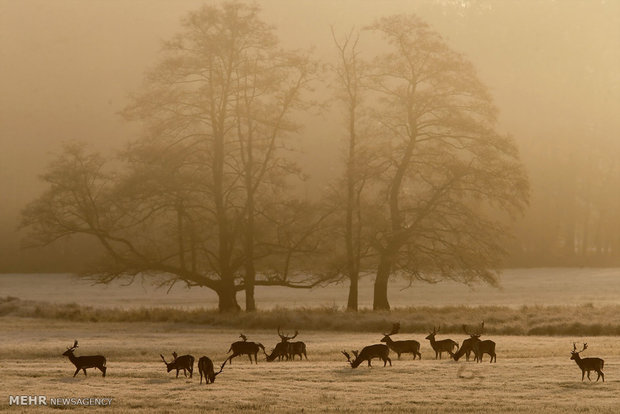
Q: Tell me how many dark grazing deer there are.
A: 12